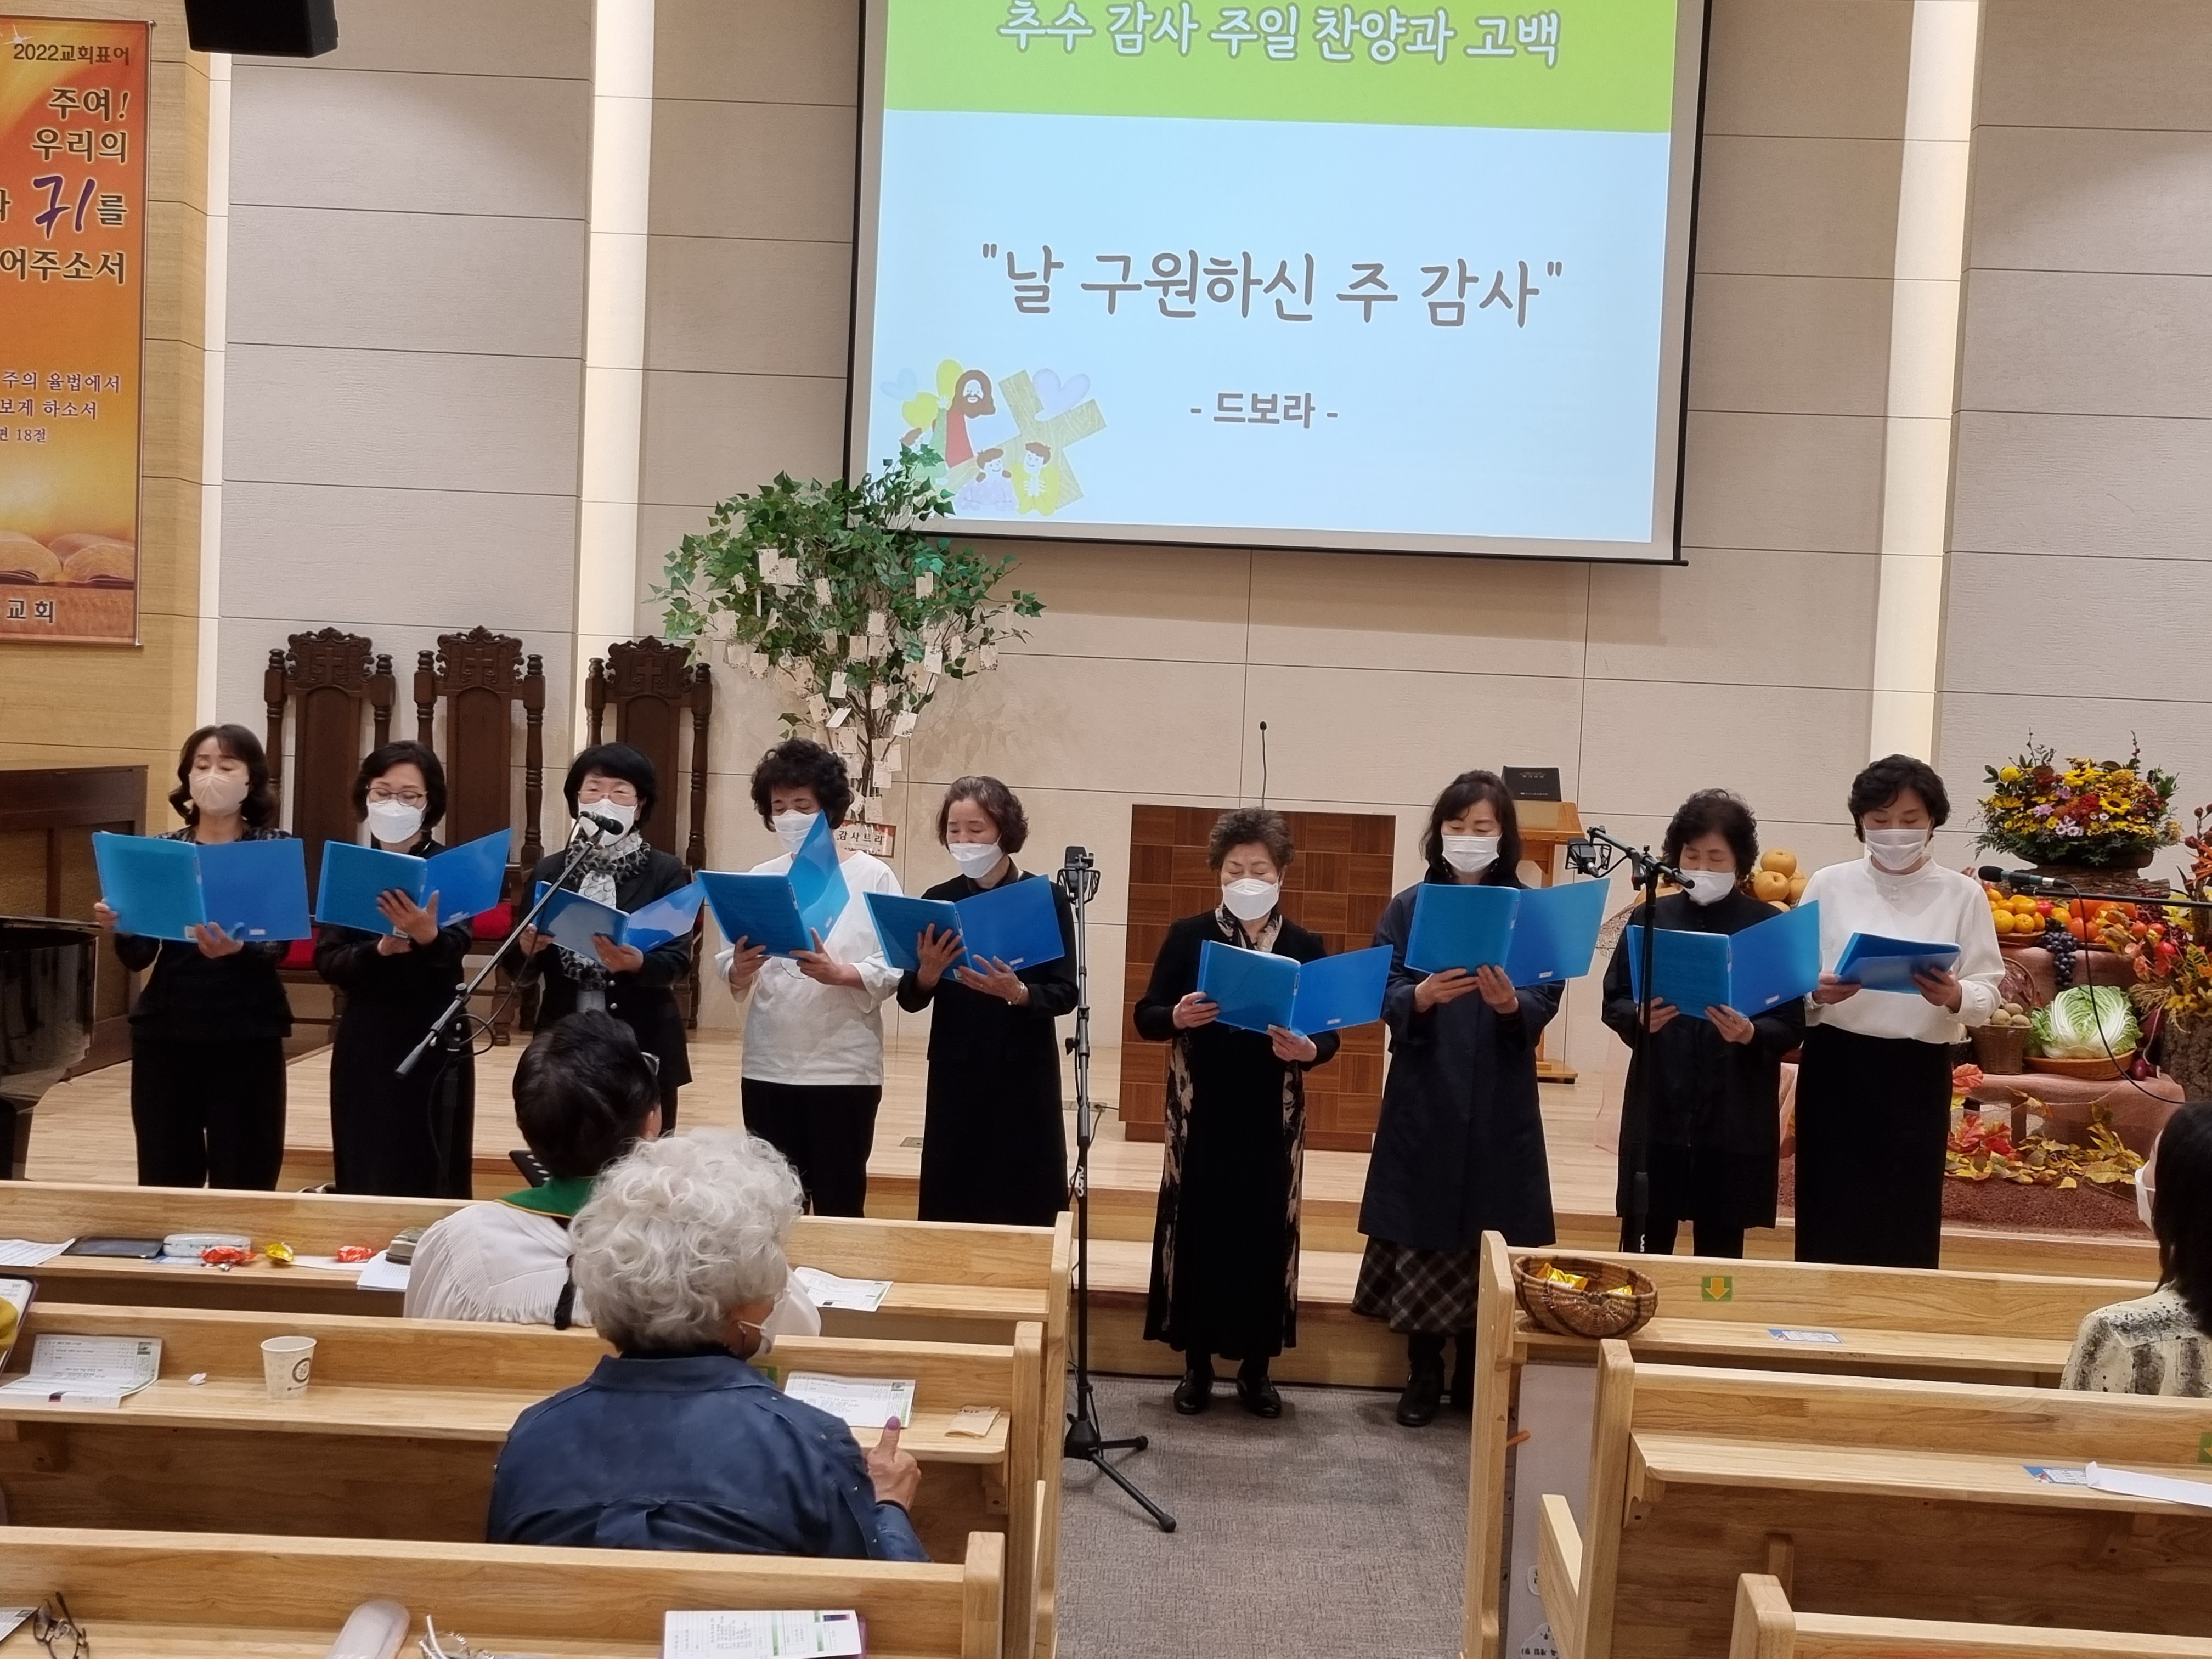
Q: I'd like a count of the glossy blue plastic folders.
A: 9